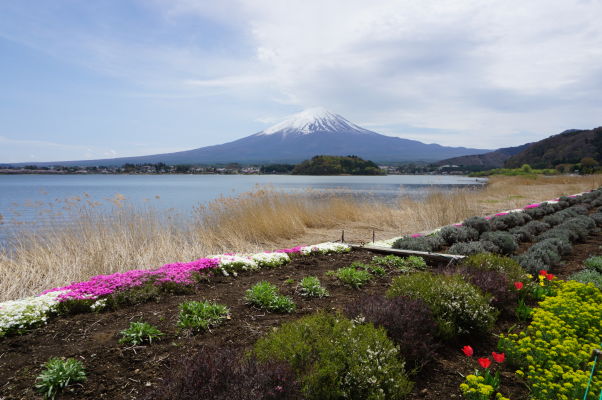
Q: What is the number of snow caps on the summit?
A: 1